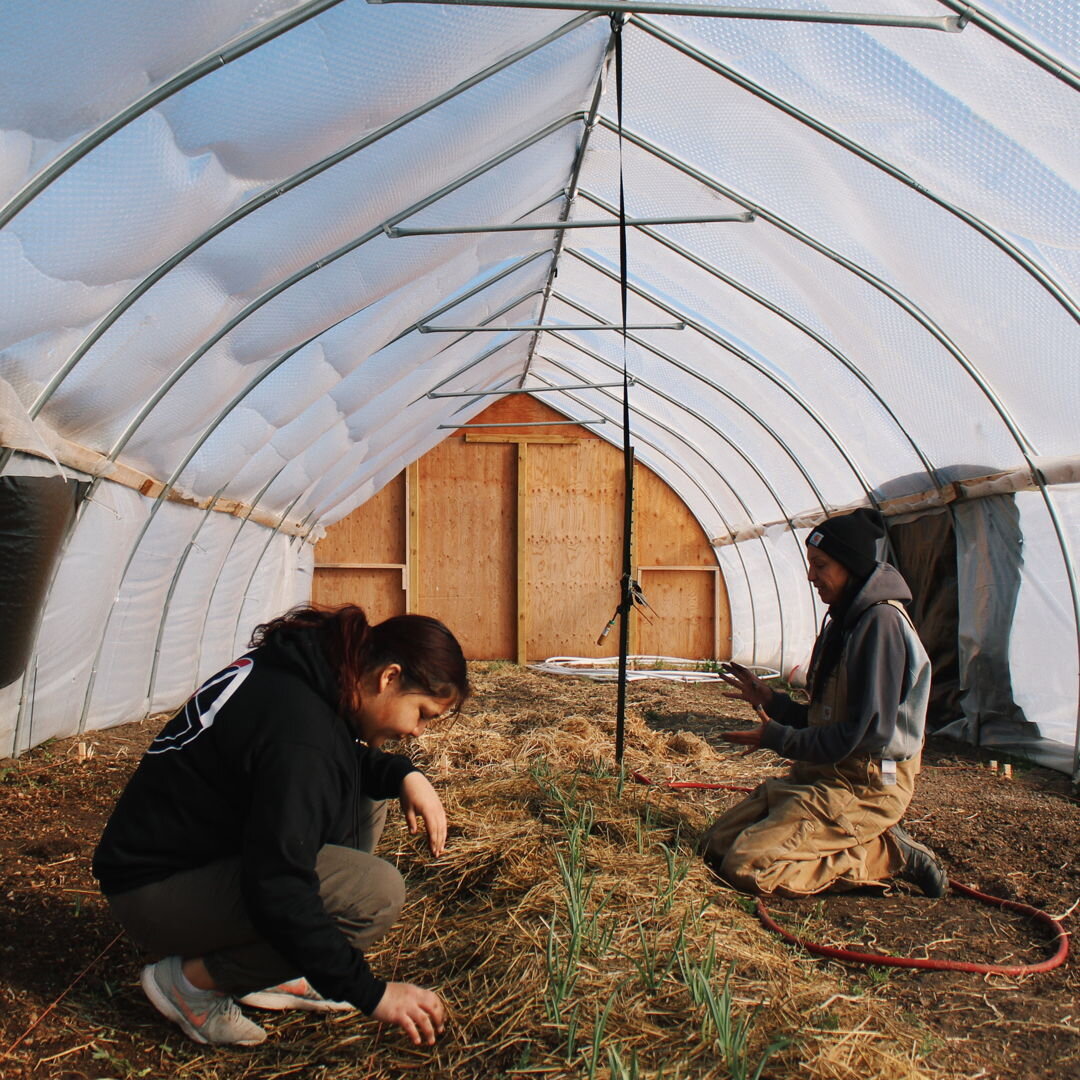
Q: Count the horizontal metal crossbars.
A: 5